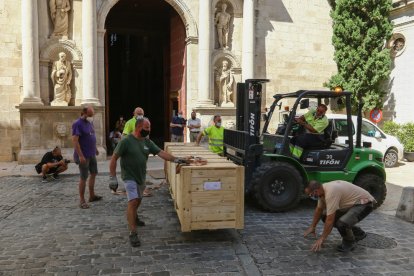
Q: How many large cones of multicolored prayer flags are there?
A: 0